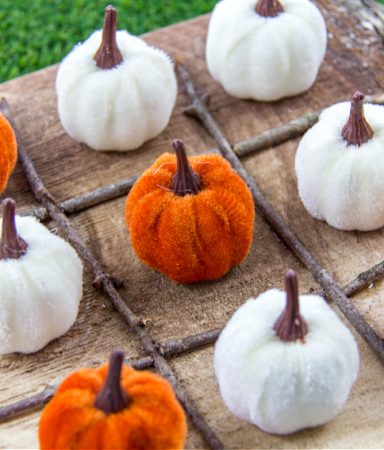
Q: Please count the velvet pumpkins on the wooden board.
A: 8